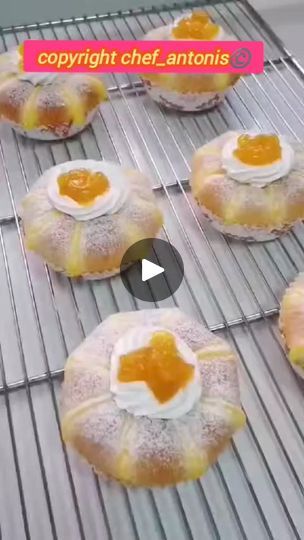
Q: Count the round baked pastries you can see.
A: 6